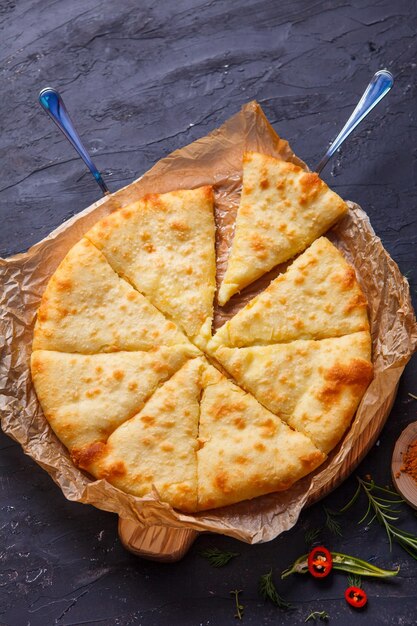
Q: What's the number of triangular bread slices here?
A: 8